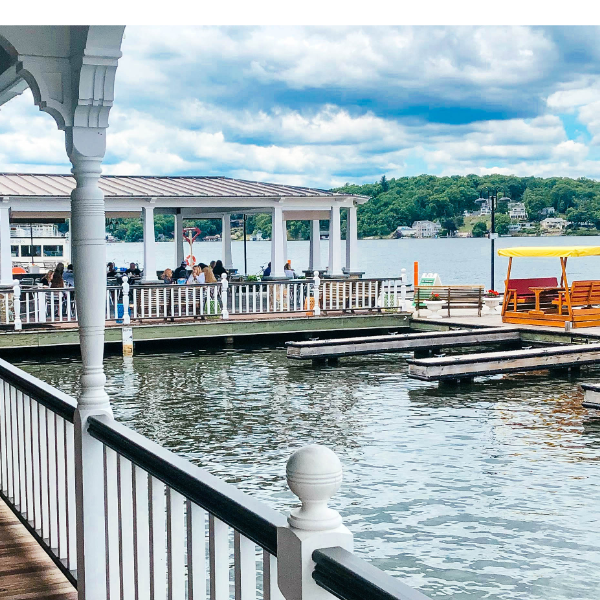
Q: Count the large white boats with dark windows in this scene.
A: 1